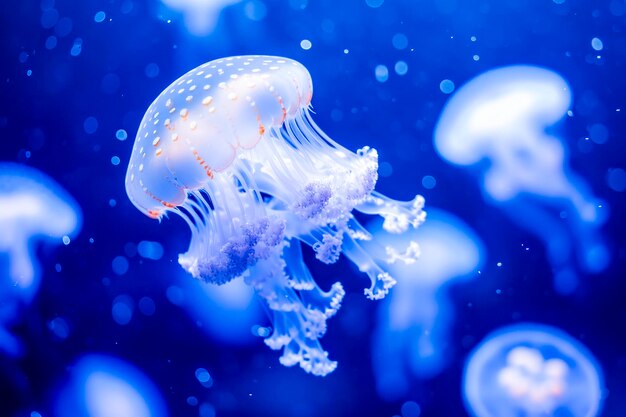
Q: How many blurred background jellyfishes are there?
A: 7